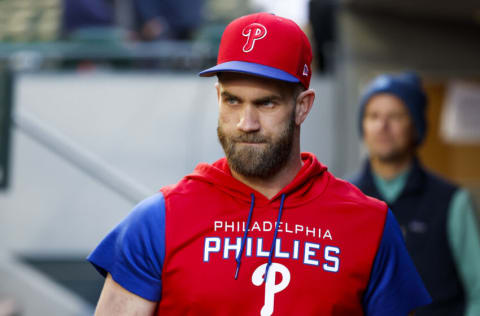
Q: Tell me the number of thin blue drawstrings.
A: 2